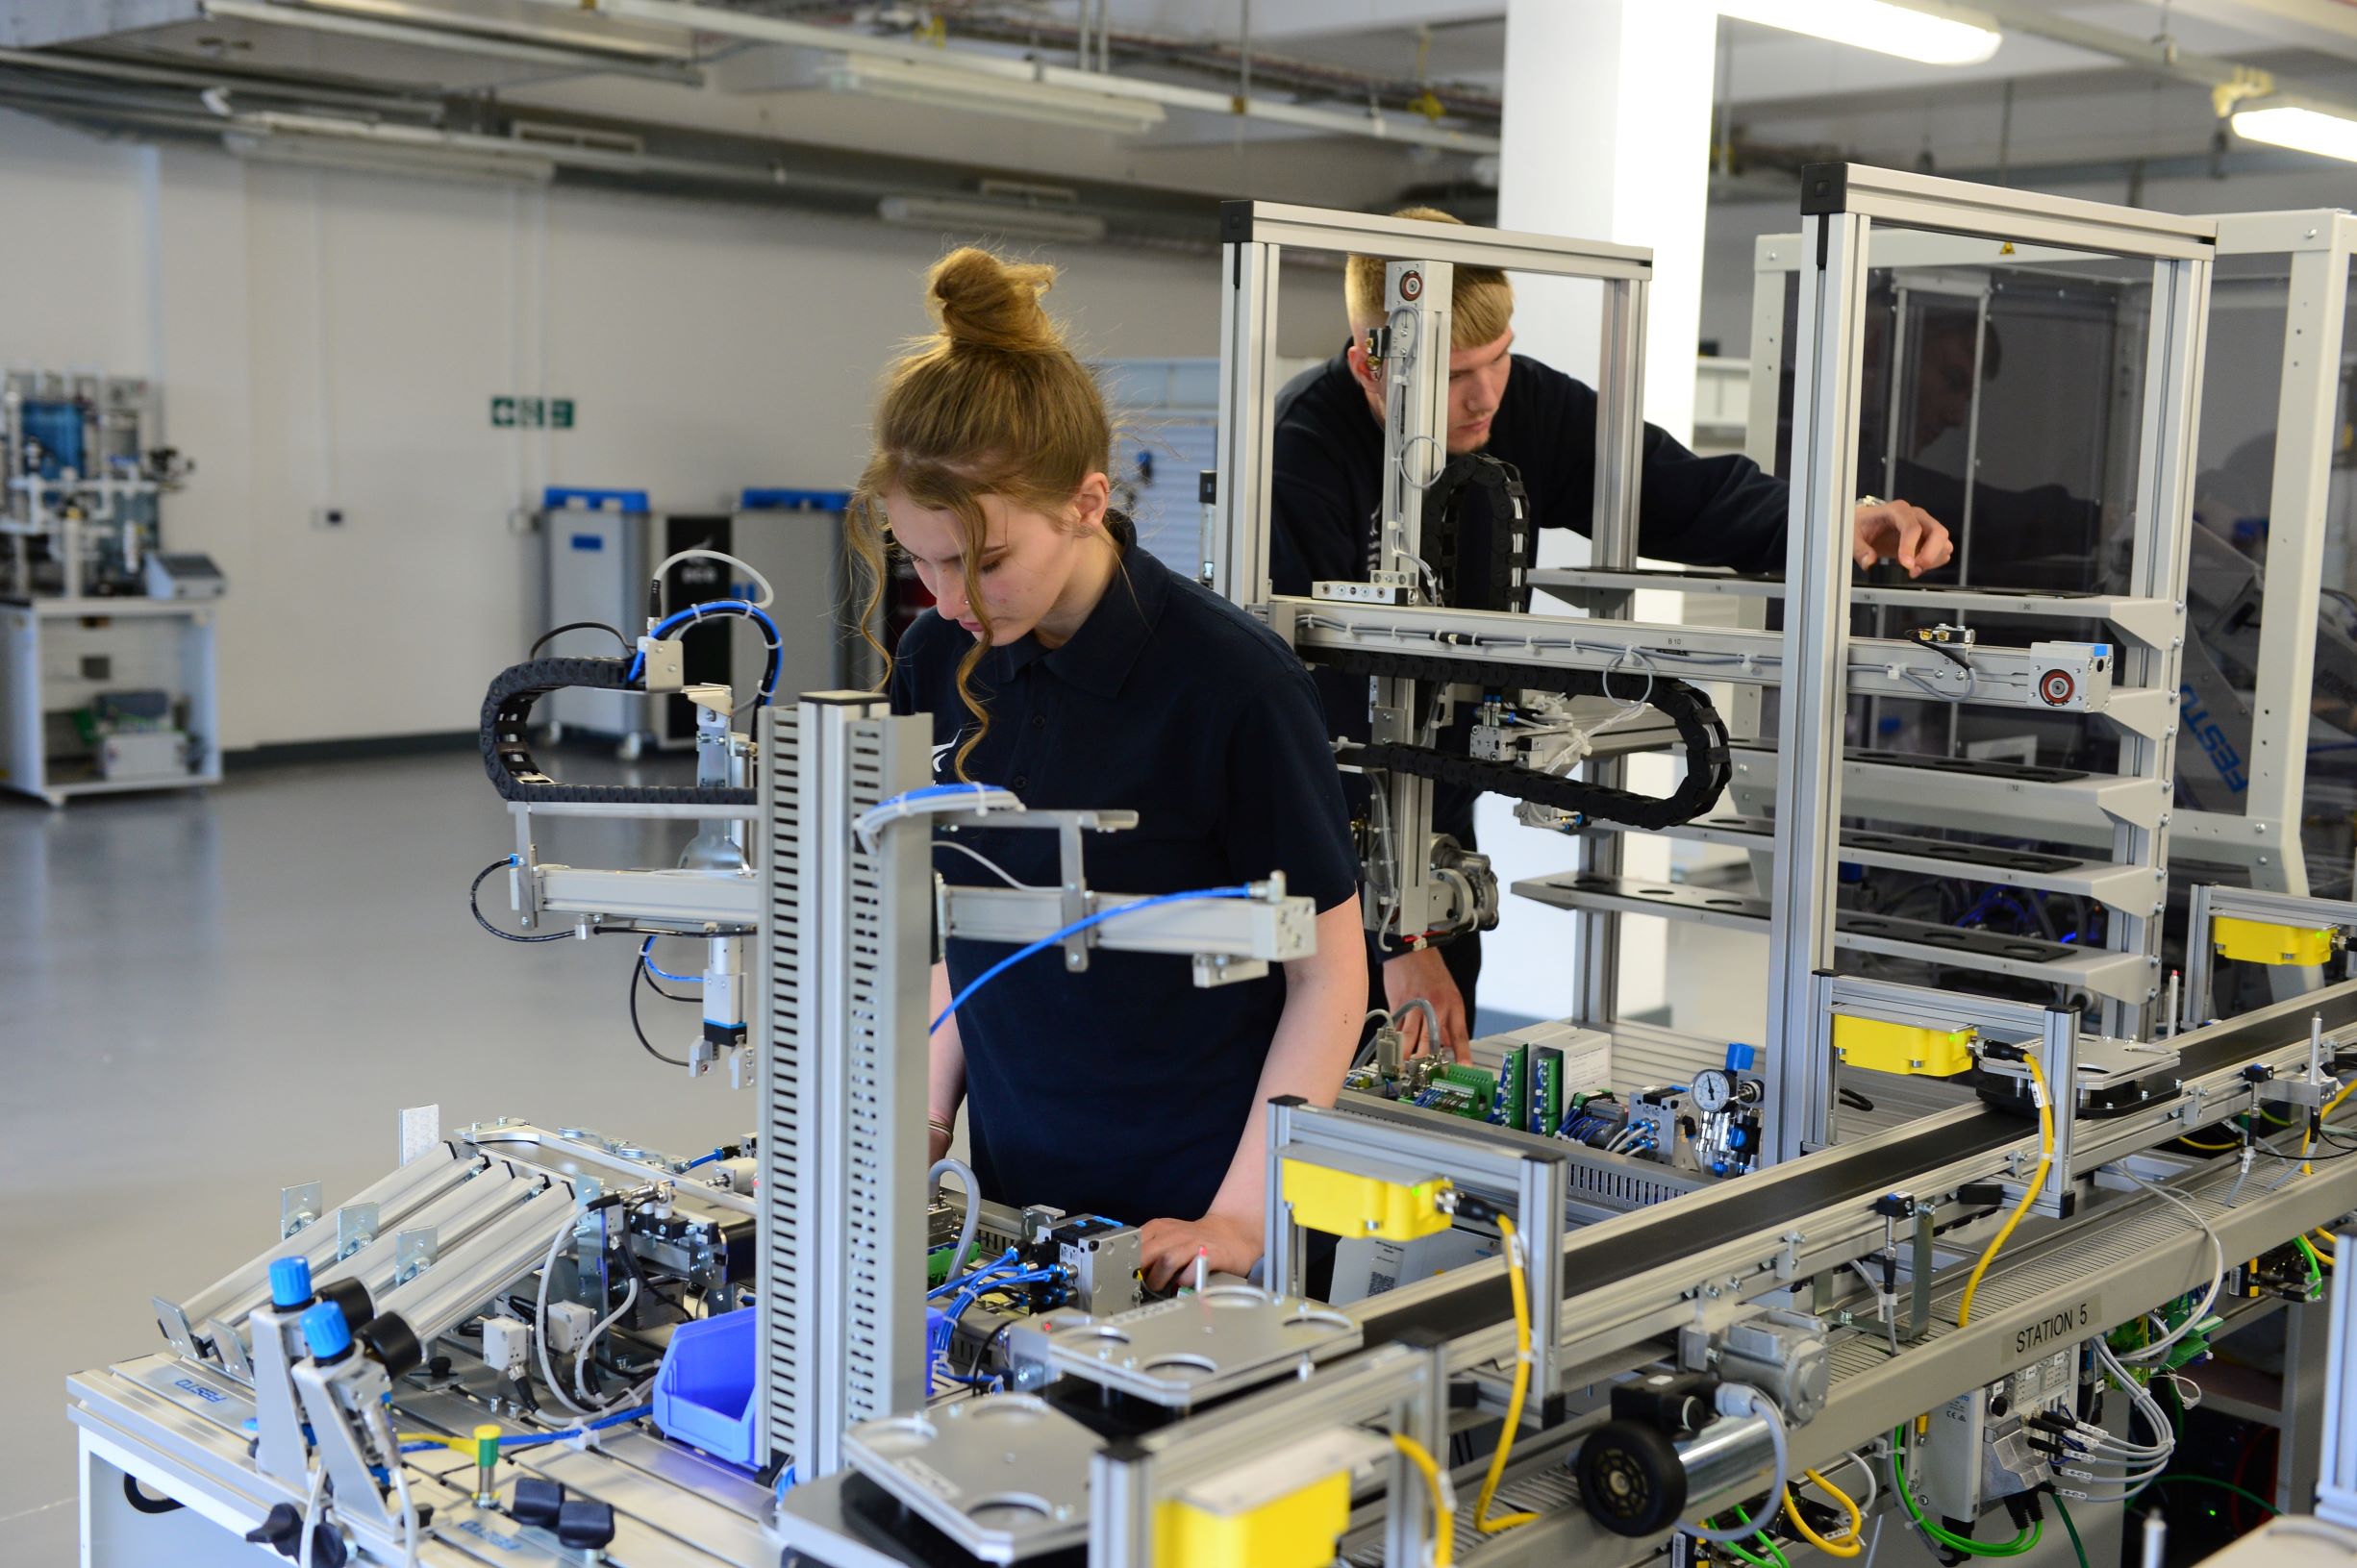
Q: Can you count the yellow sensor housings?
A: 4